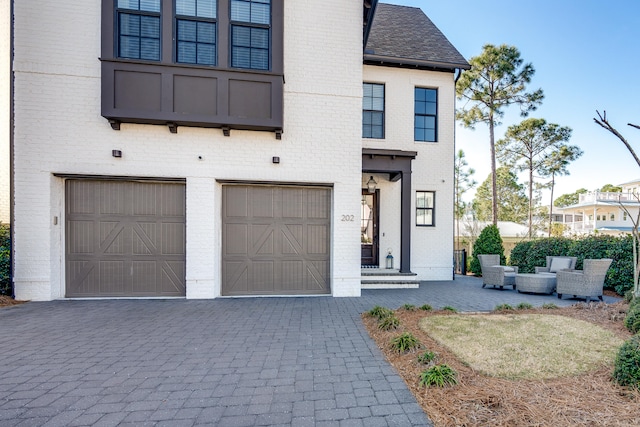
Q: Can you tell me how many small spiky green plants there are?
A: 11